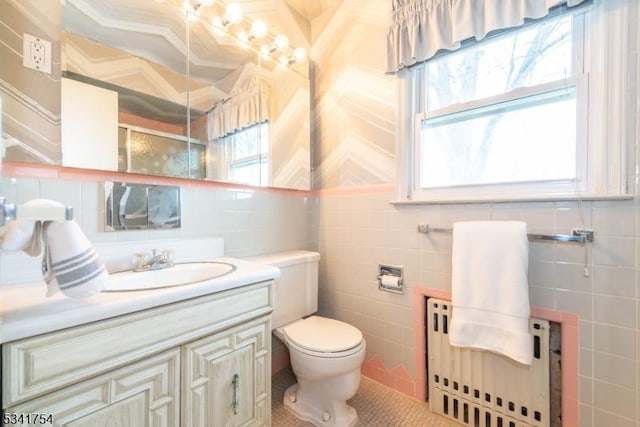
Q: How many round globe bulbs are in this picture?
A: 5